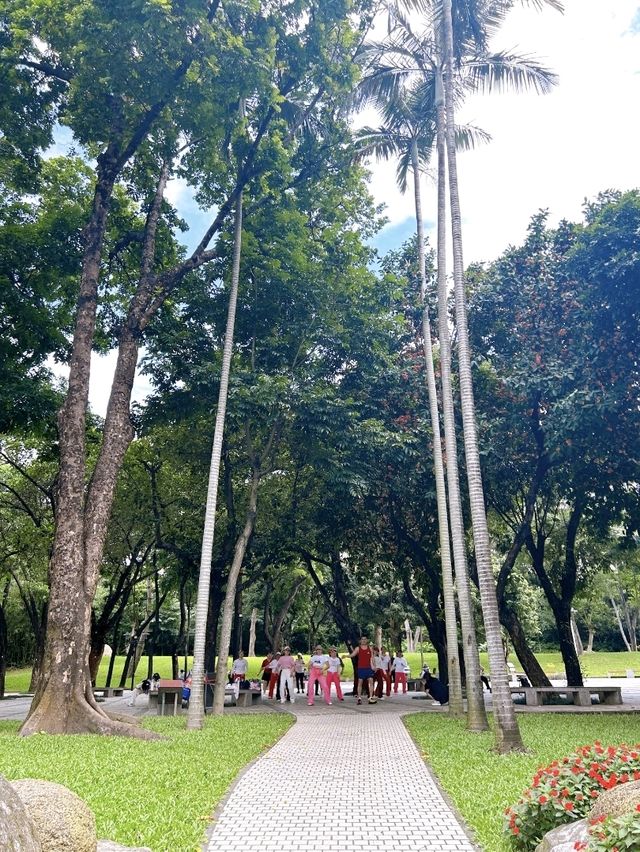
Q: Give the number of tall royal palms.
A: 4